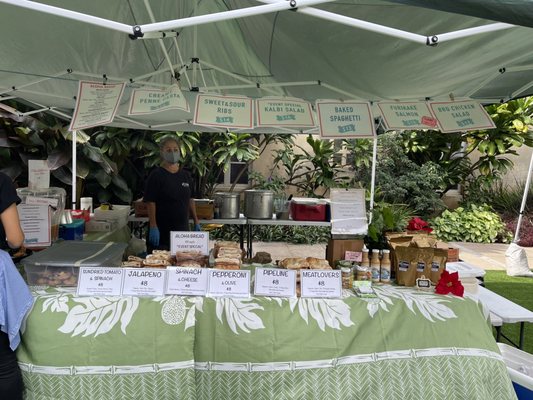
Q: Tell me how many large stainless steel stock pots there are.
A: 2